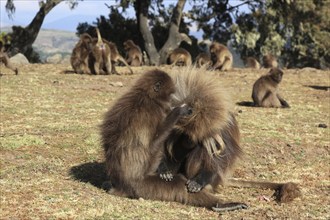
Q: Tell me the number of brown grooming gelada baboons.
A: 2